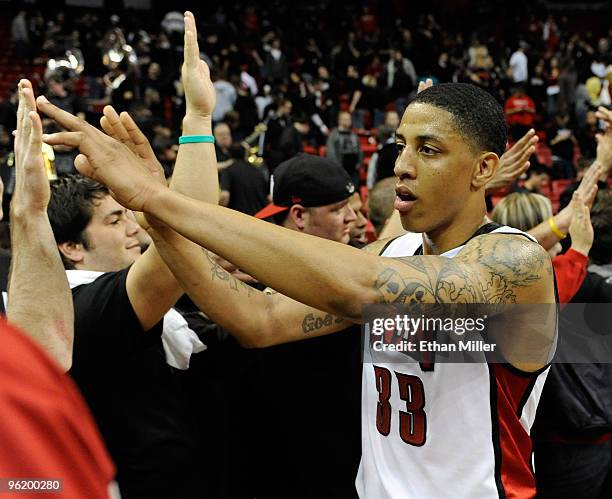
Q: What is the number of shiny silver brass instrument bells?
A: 2